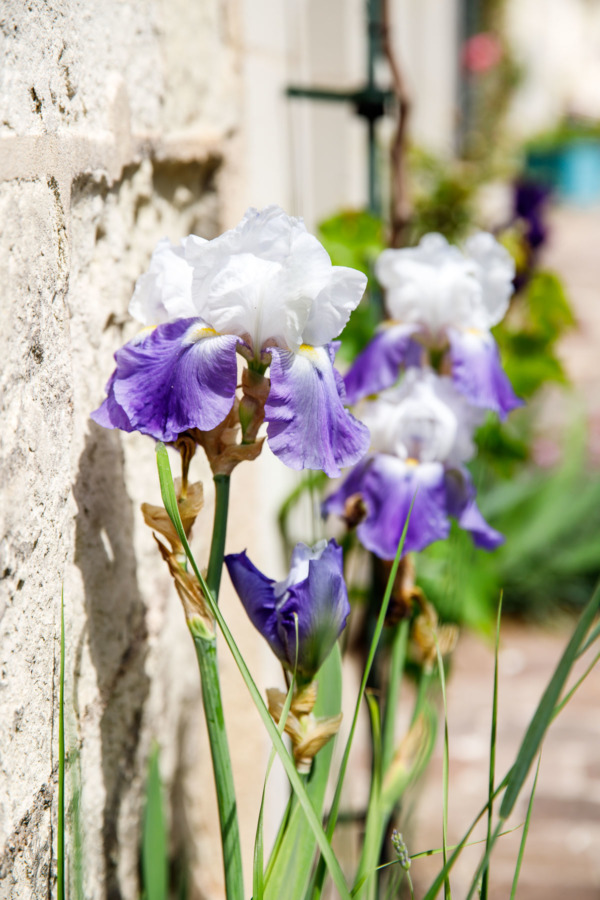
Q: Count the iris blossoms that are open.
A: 3